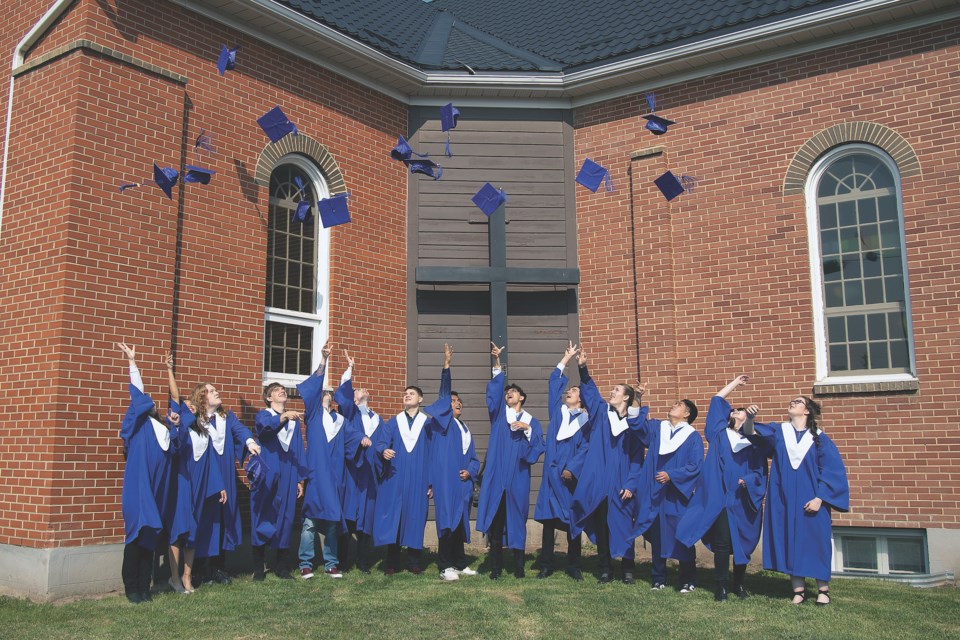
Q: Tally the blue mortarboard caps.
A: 14